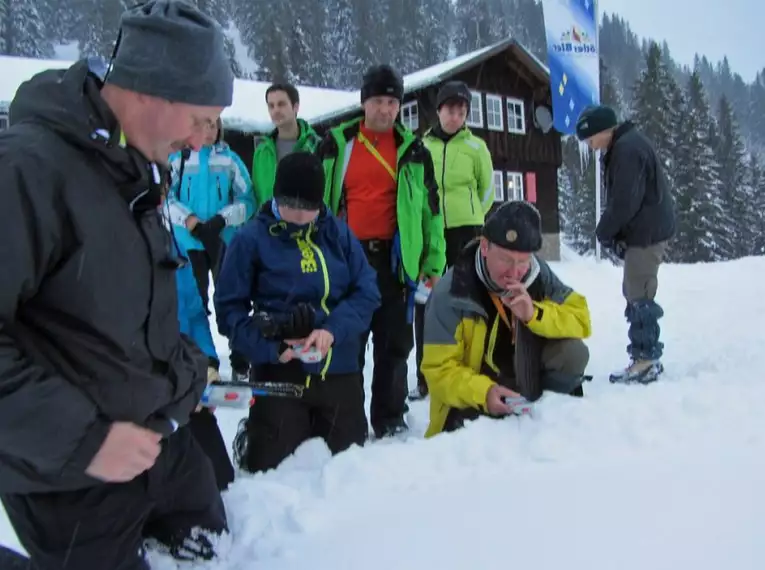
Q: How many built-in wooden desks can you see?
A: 0